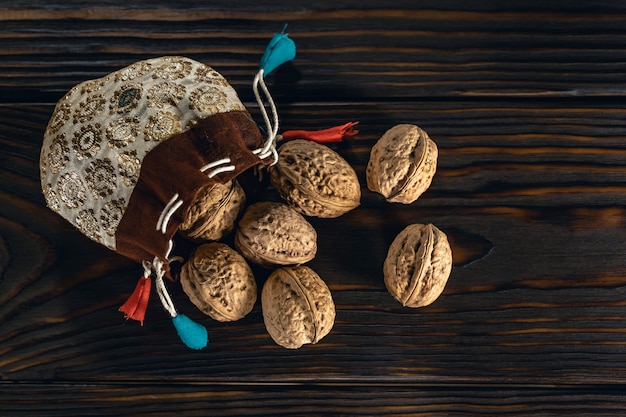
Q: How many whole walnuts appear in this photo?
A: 7